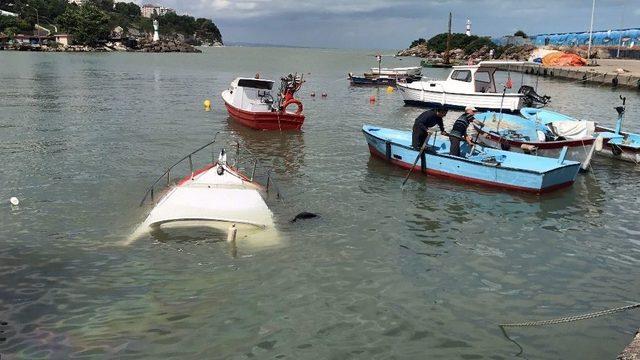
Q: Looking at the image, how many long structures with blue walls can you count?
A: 1